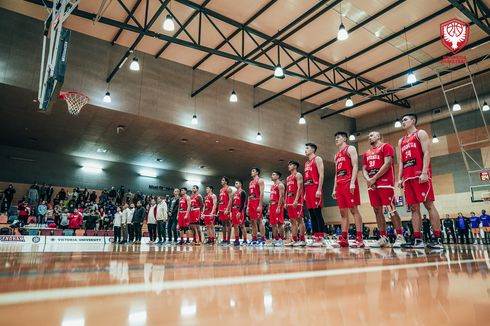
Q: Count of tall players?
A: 12